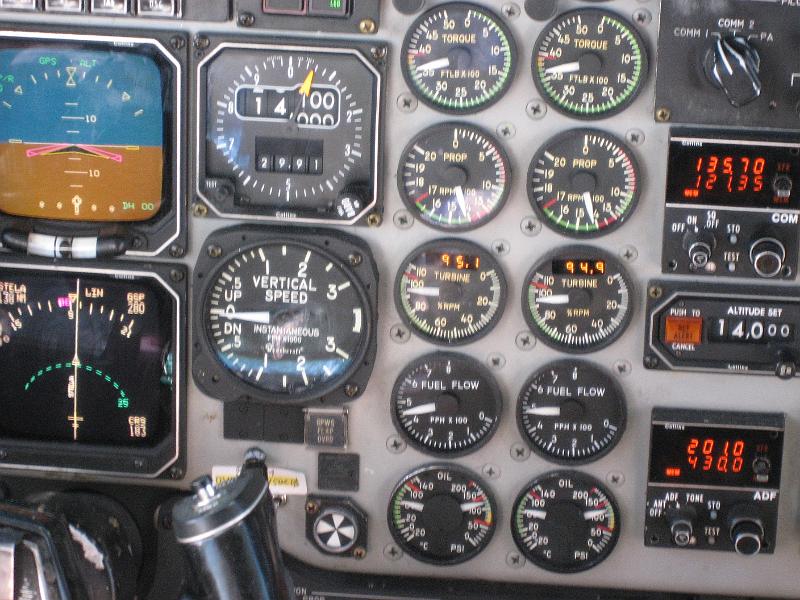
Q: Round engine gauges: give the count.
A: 10